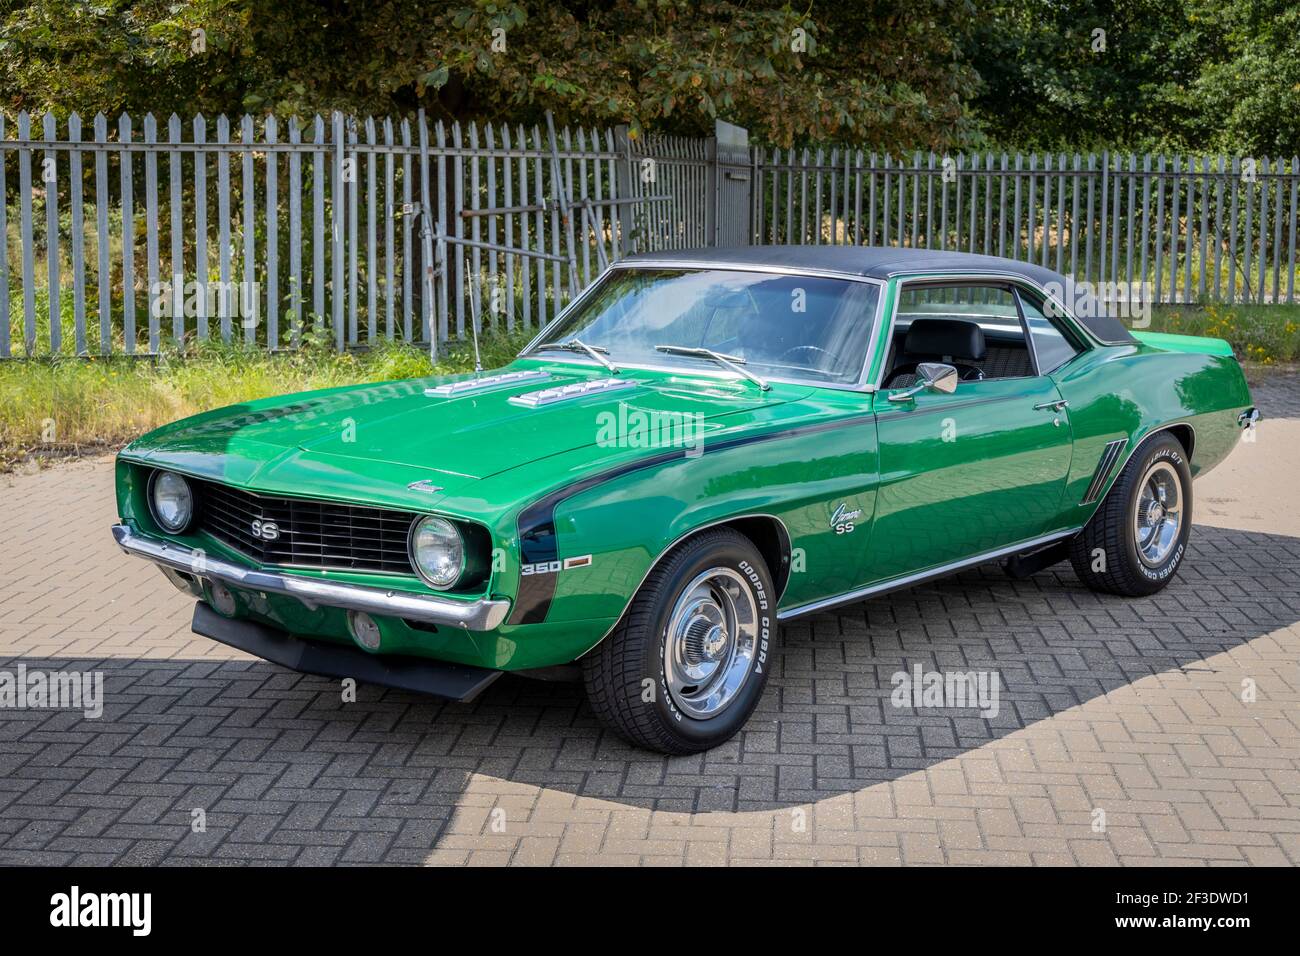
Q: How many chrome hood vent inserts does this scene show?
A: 2